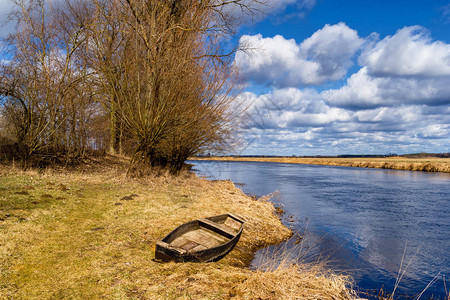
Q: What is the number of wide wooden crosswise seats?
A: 1